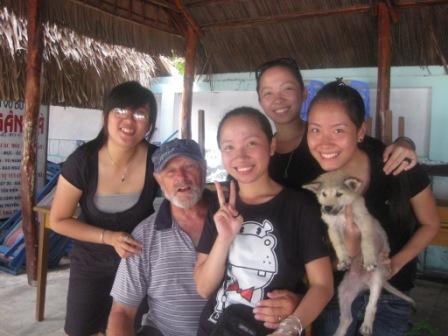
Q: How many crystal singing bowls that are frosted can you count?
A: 0